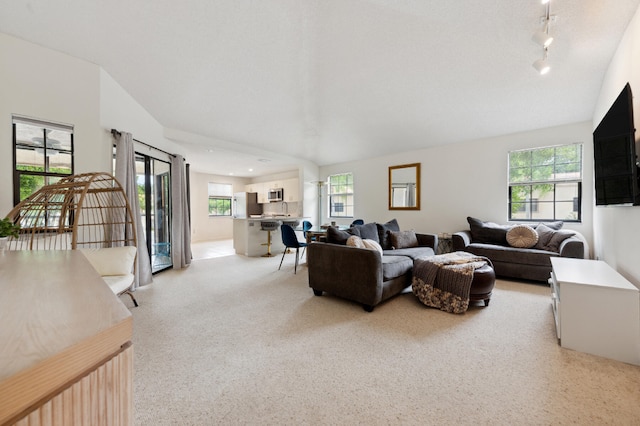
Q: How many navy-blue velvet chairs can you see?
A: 3